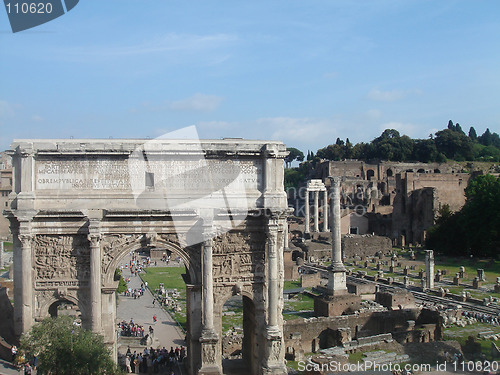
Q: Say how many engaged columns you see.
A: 4